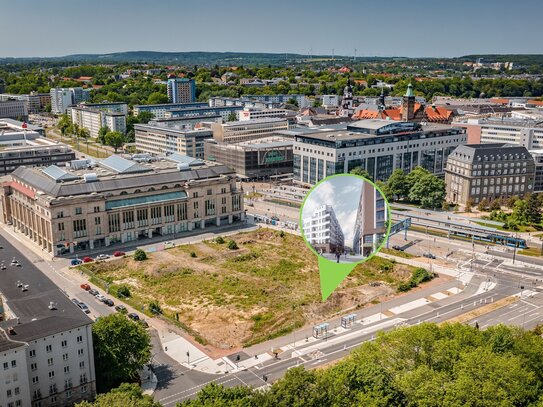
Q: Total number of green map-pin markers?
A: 1